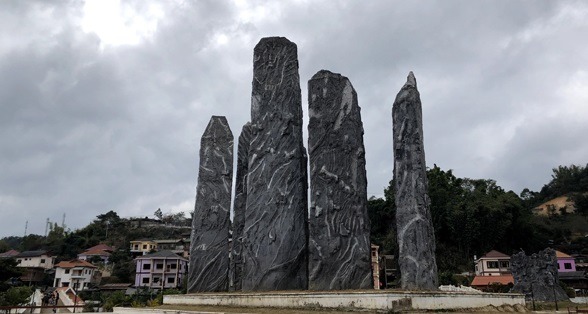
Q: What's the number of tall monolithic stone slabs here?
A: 5